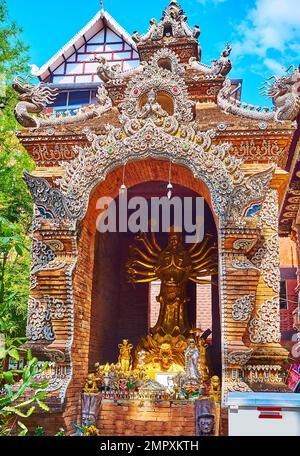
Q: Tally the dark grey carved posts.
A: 2